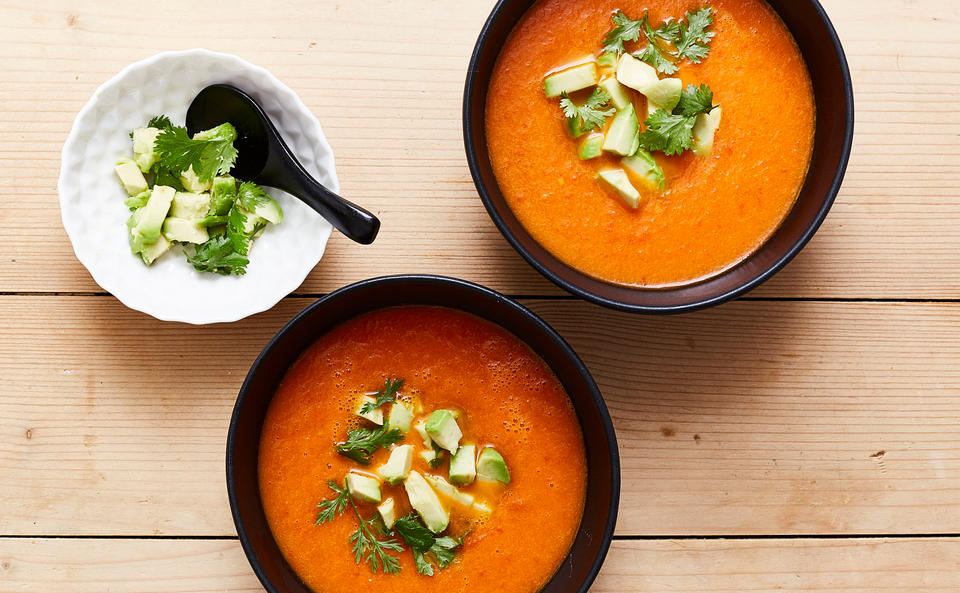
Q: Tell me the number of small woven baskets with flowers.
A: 0